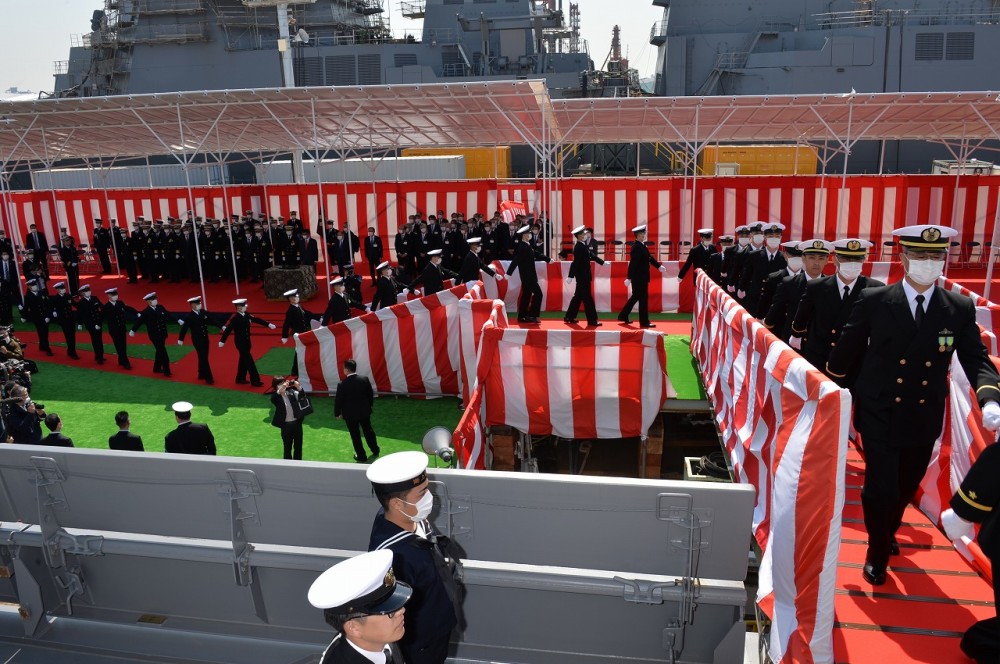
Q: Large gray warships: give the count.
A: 2